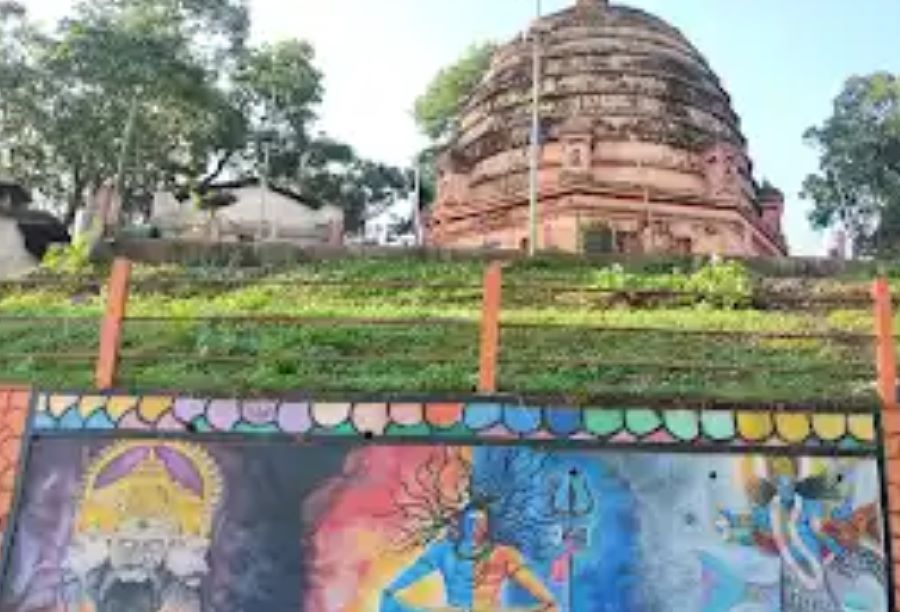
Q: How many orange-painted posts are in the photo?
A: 3